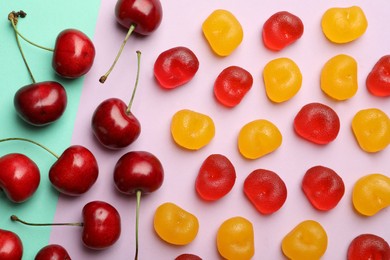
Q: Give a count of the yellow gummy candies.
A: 11